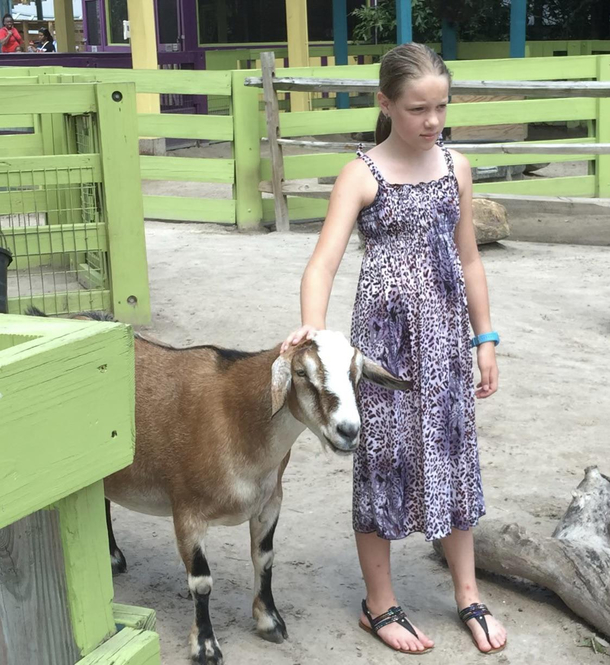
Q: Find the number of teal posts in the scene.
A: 4